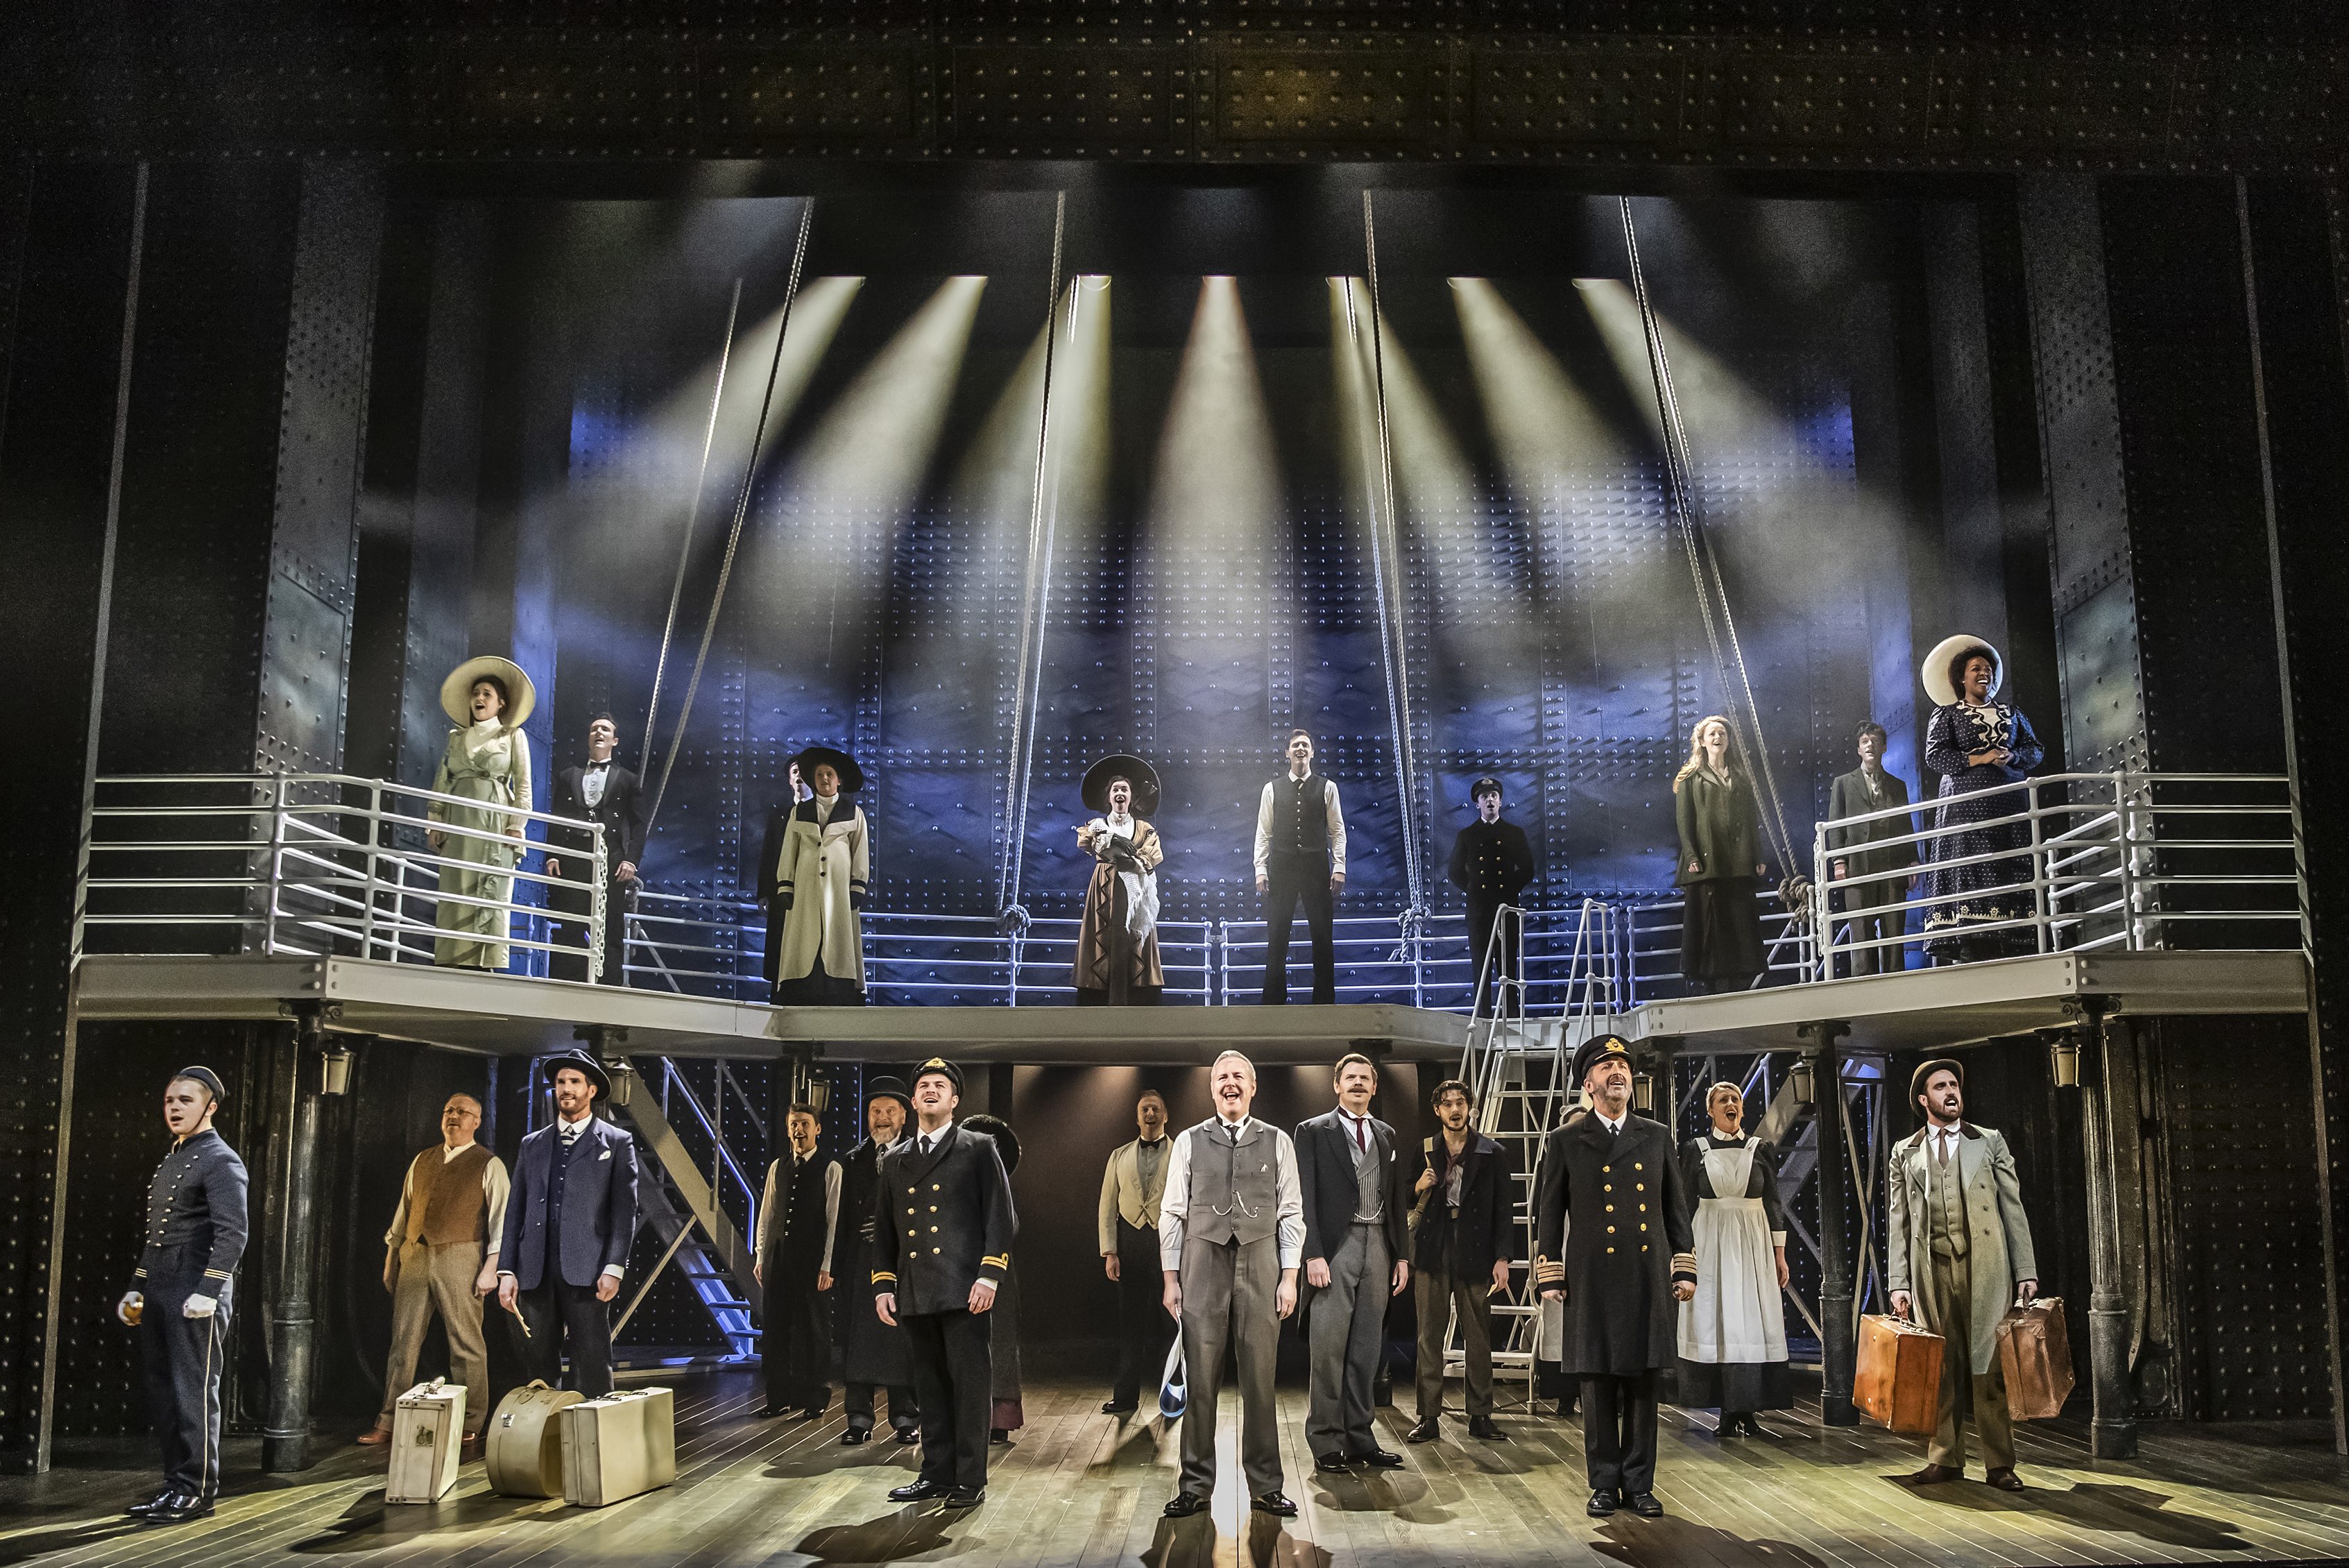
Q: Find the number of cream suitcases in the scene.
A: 3